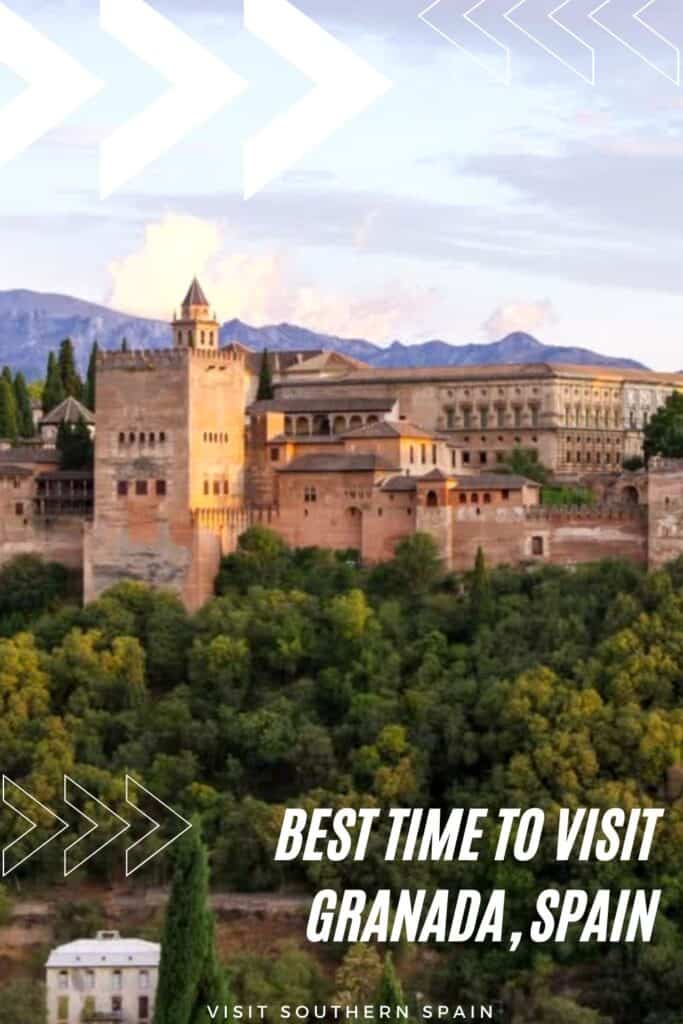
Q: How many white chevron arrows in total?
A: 9